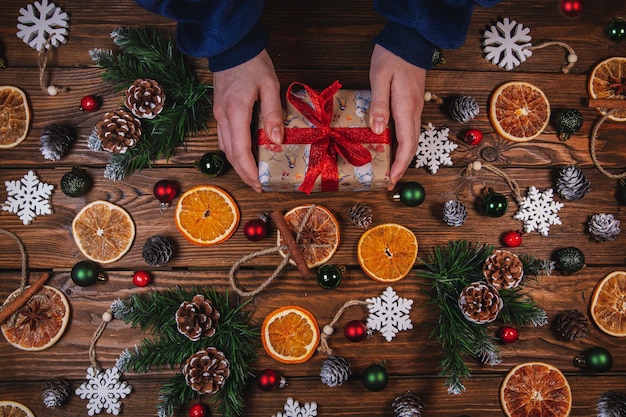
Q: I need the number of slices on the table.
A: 12